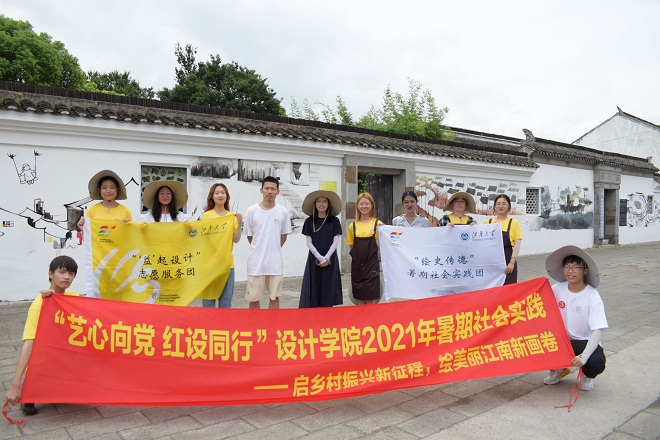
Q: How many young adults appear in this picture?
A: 11